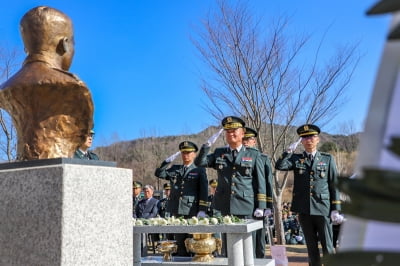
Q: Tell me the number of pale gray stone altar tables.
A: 1